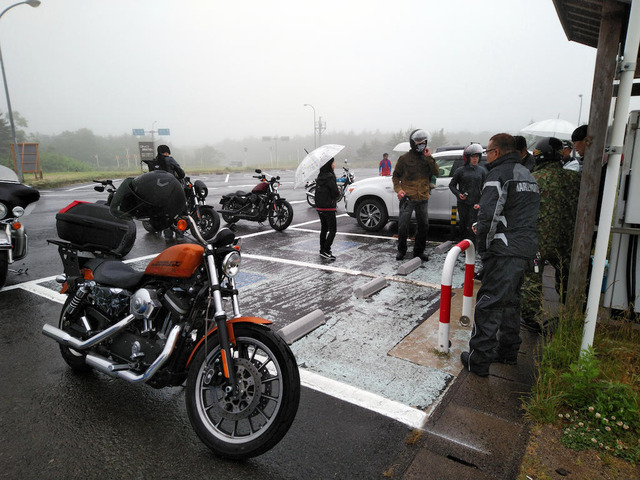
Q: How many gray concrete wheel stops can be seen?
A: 4